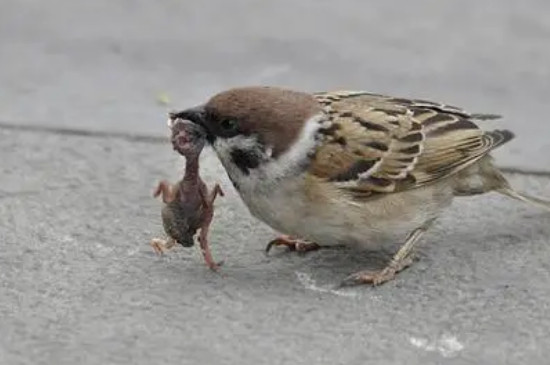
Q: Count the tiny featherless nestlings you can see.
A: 1